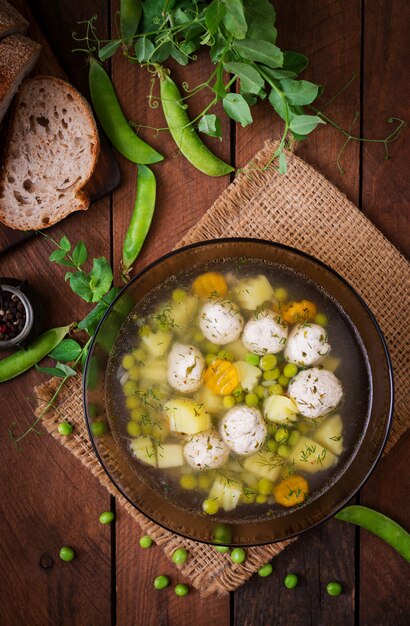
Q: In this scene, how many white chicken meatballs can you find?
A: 7